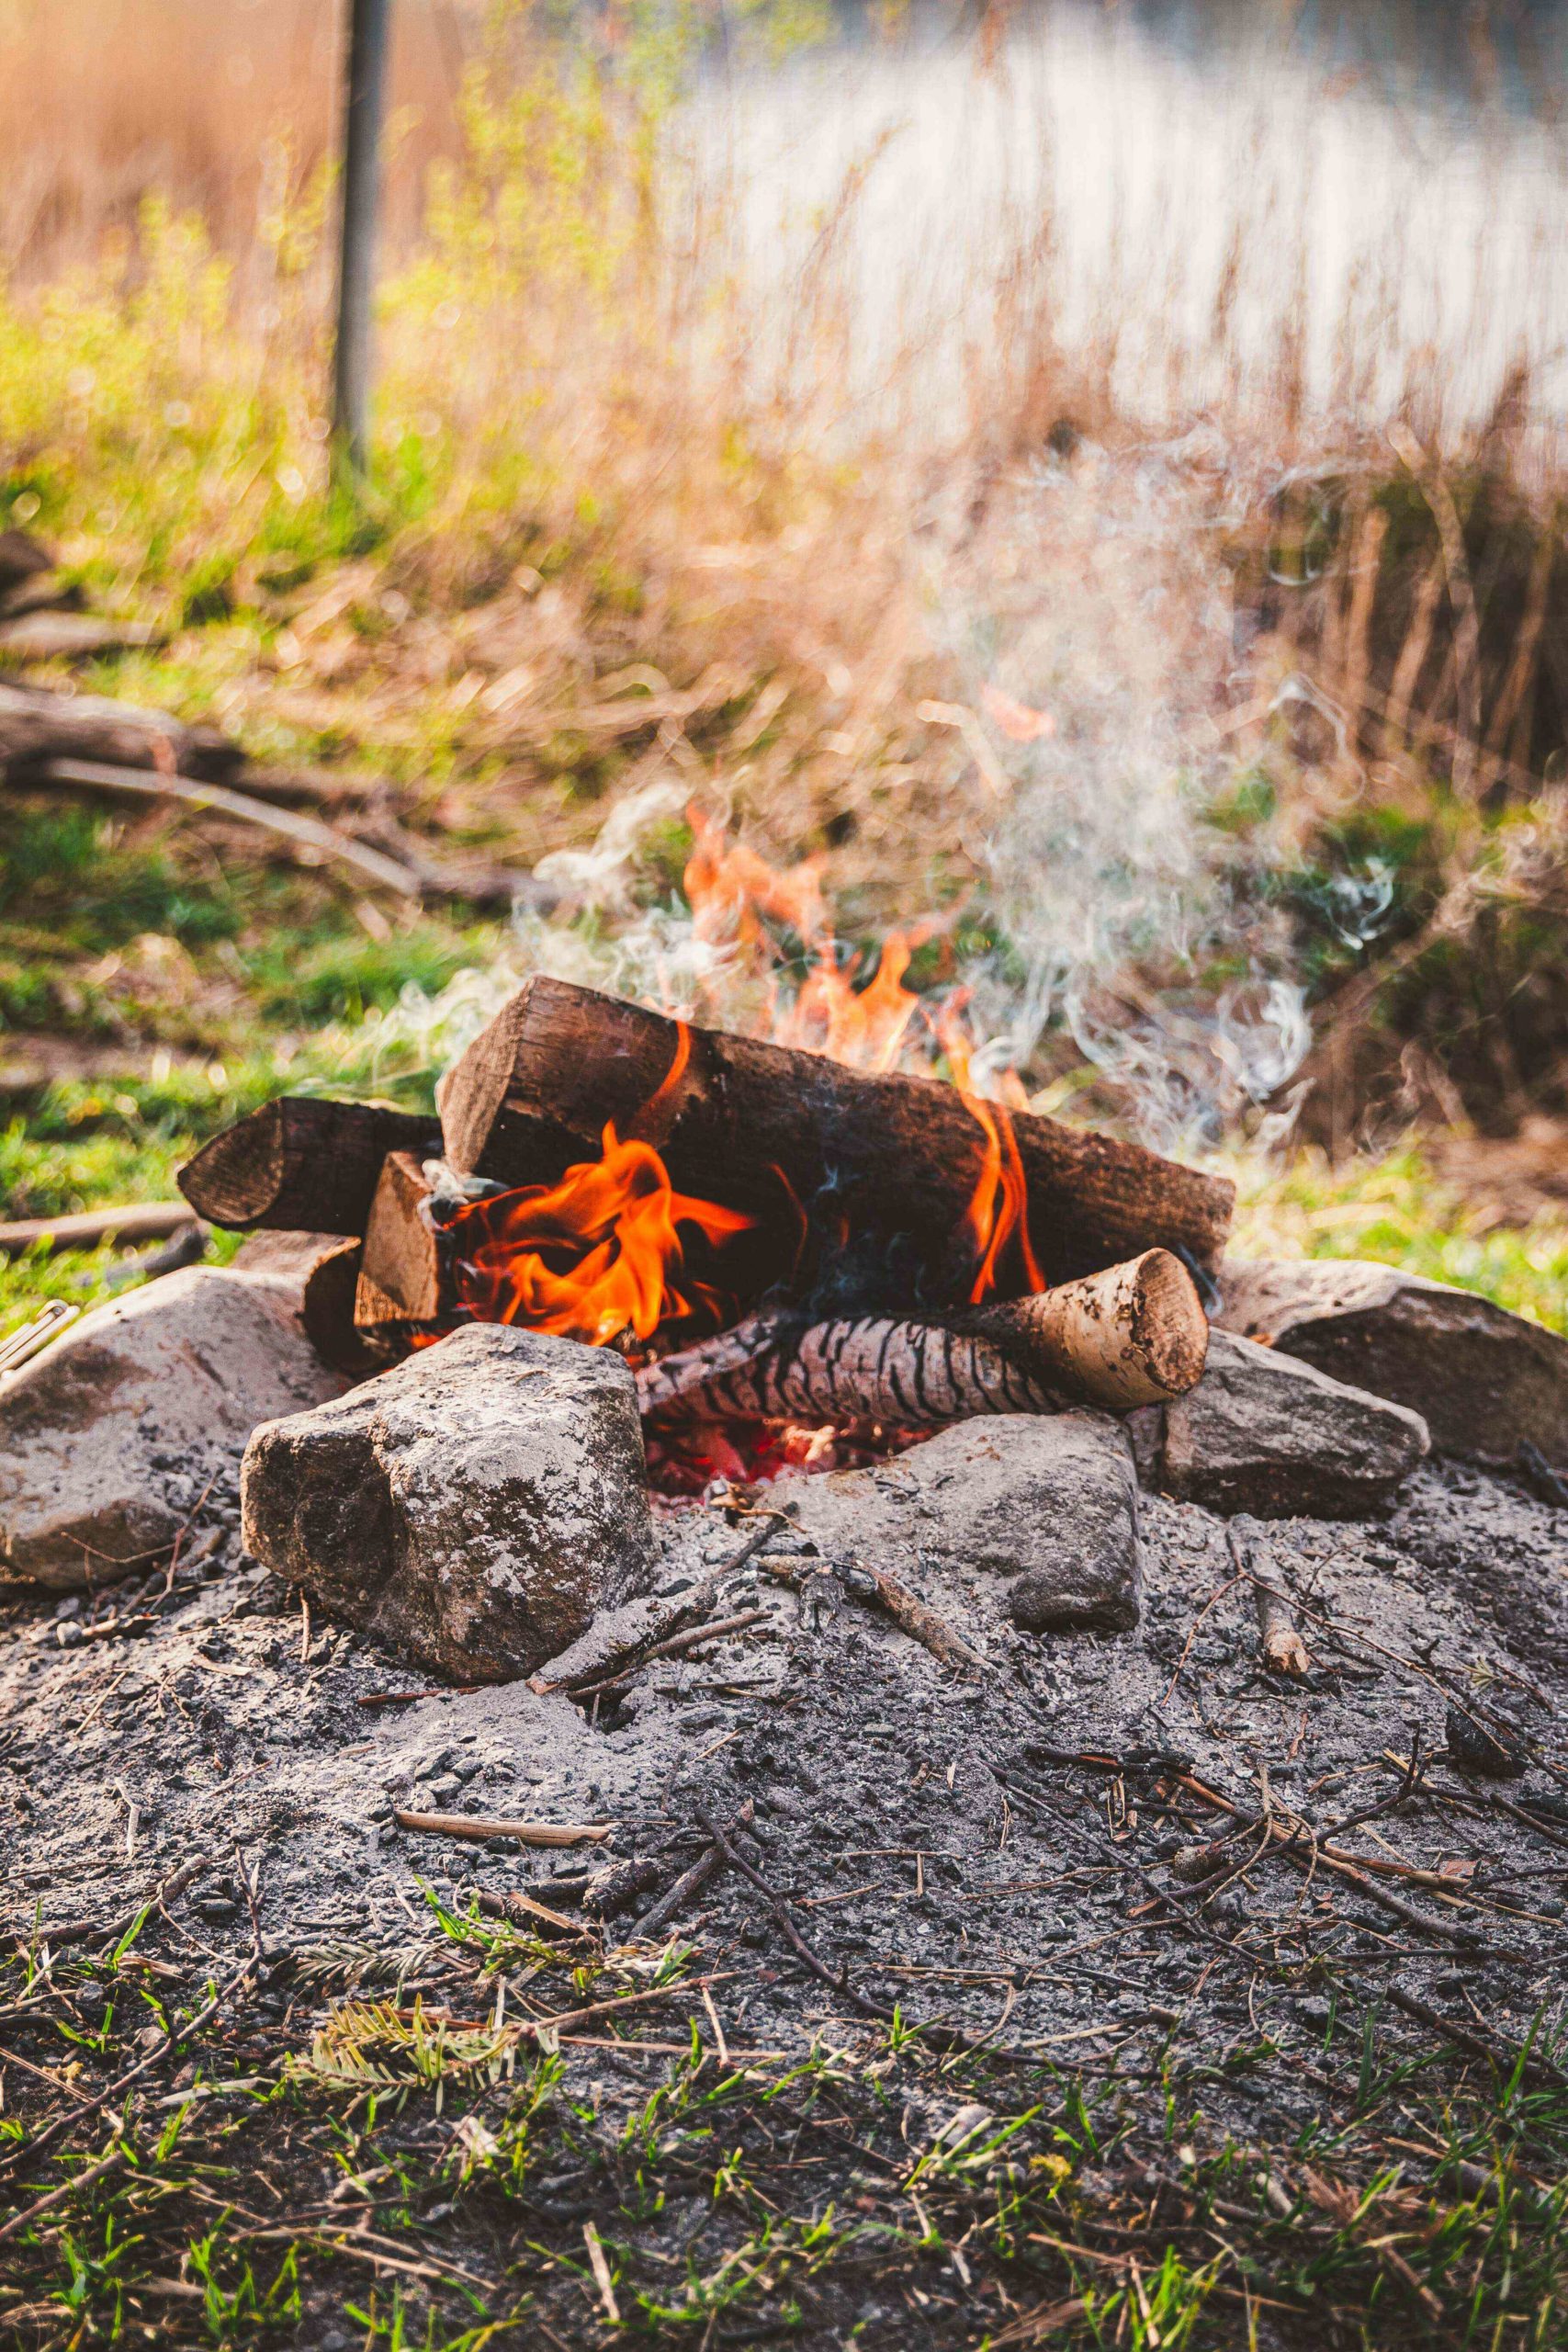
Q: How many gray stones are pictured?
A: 5